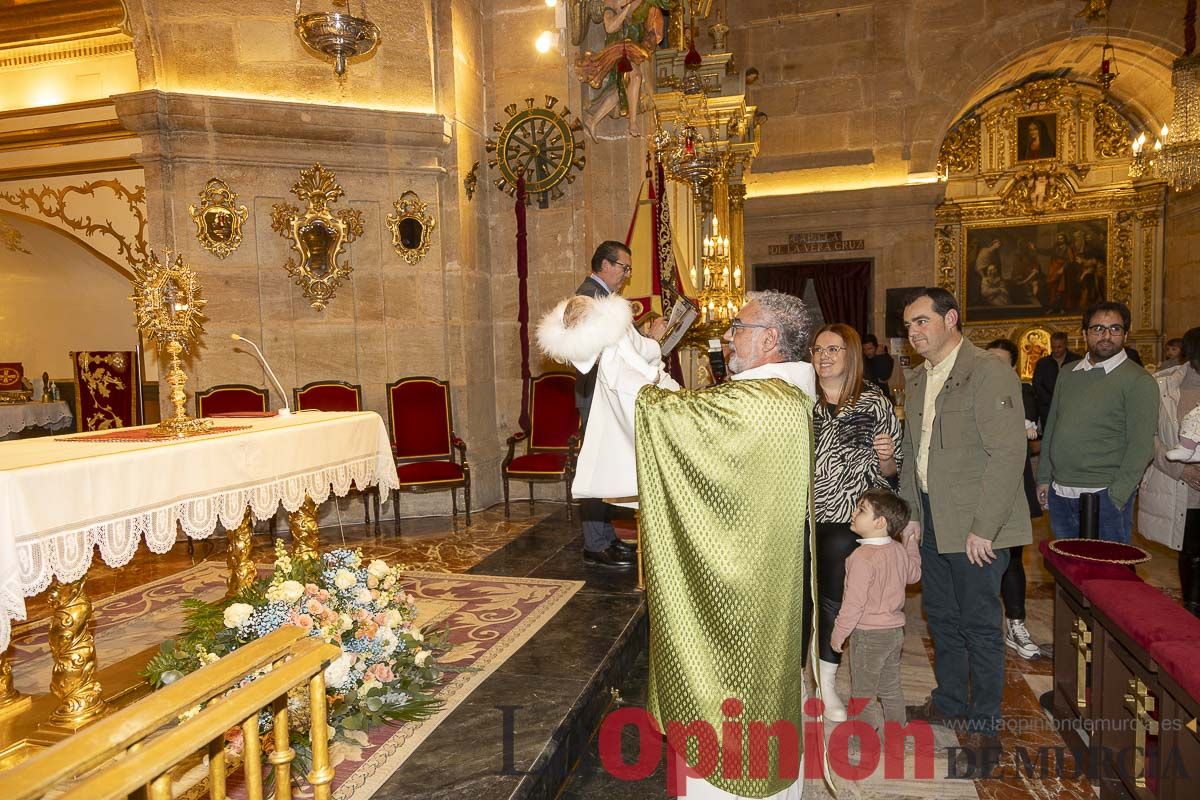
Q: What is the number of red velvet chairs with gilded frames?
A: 4